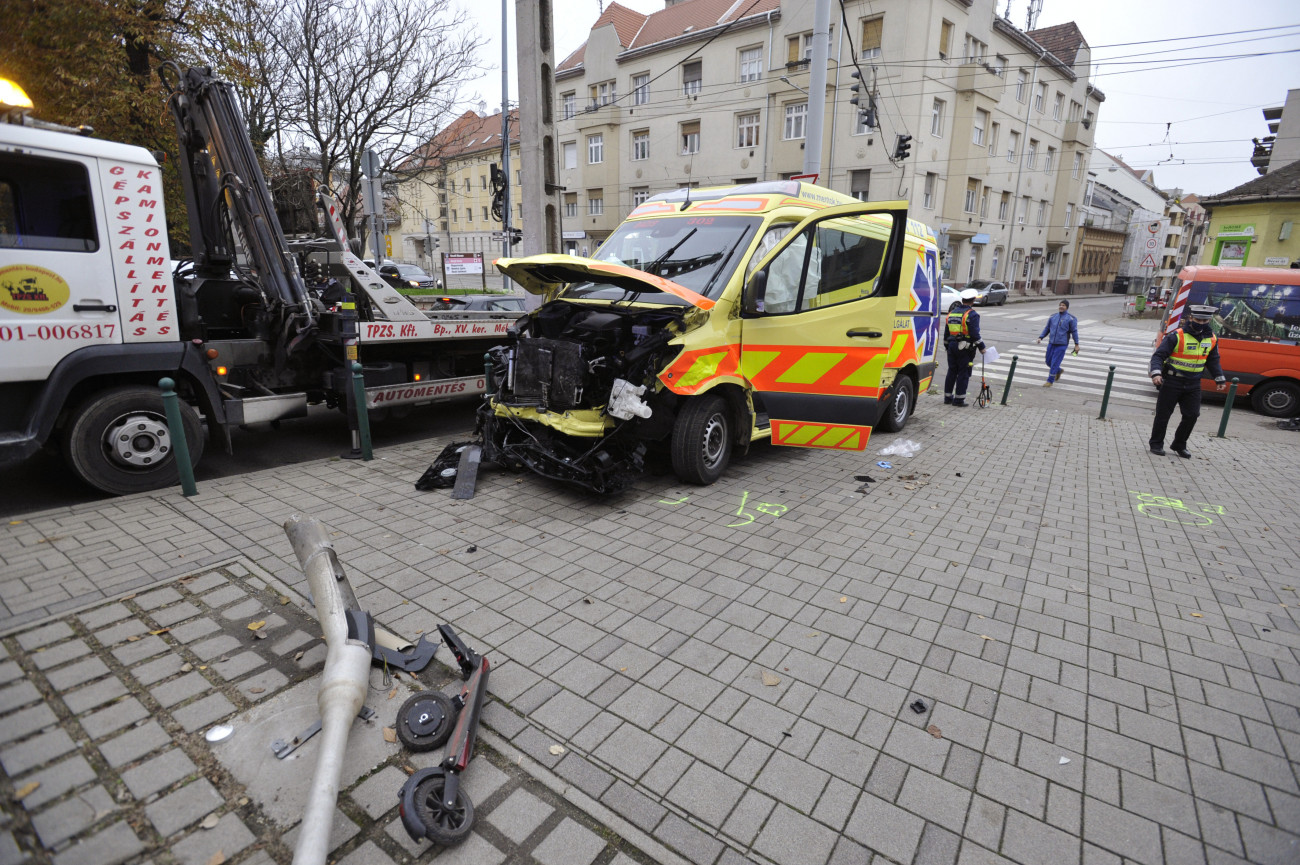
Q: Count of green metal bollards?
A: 6